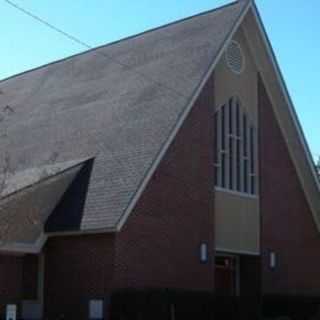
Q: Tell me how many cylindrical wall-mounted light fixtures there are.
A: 2